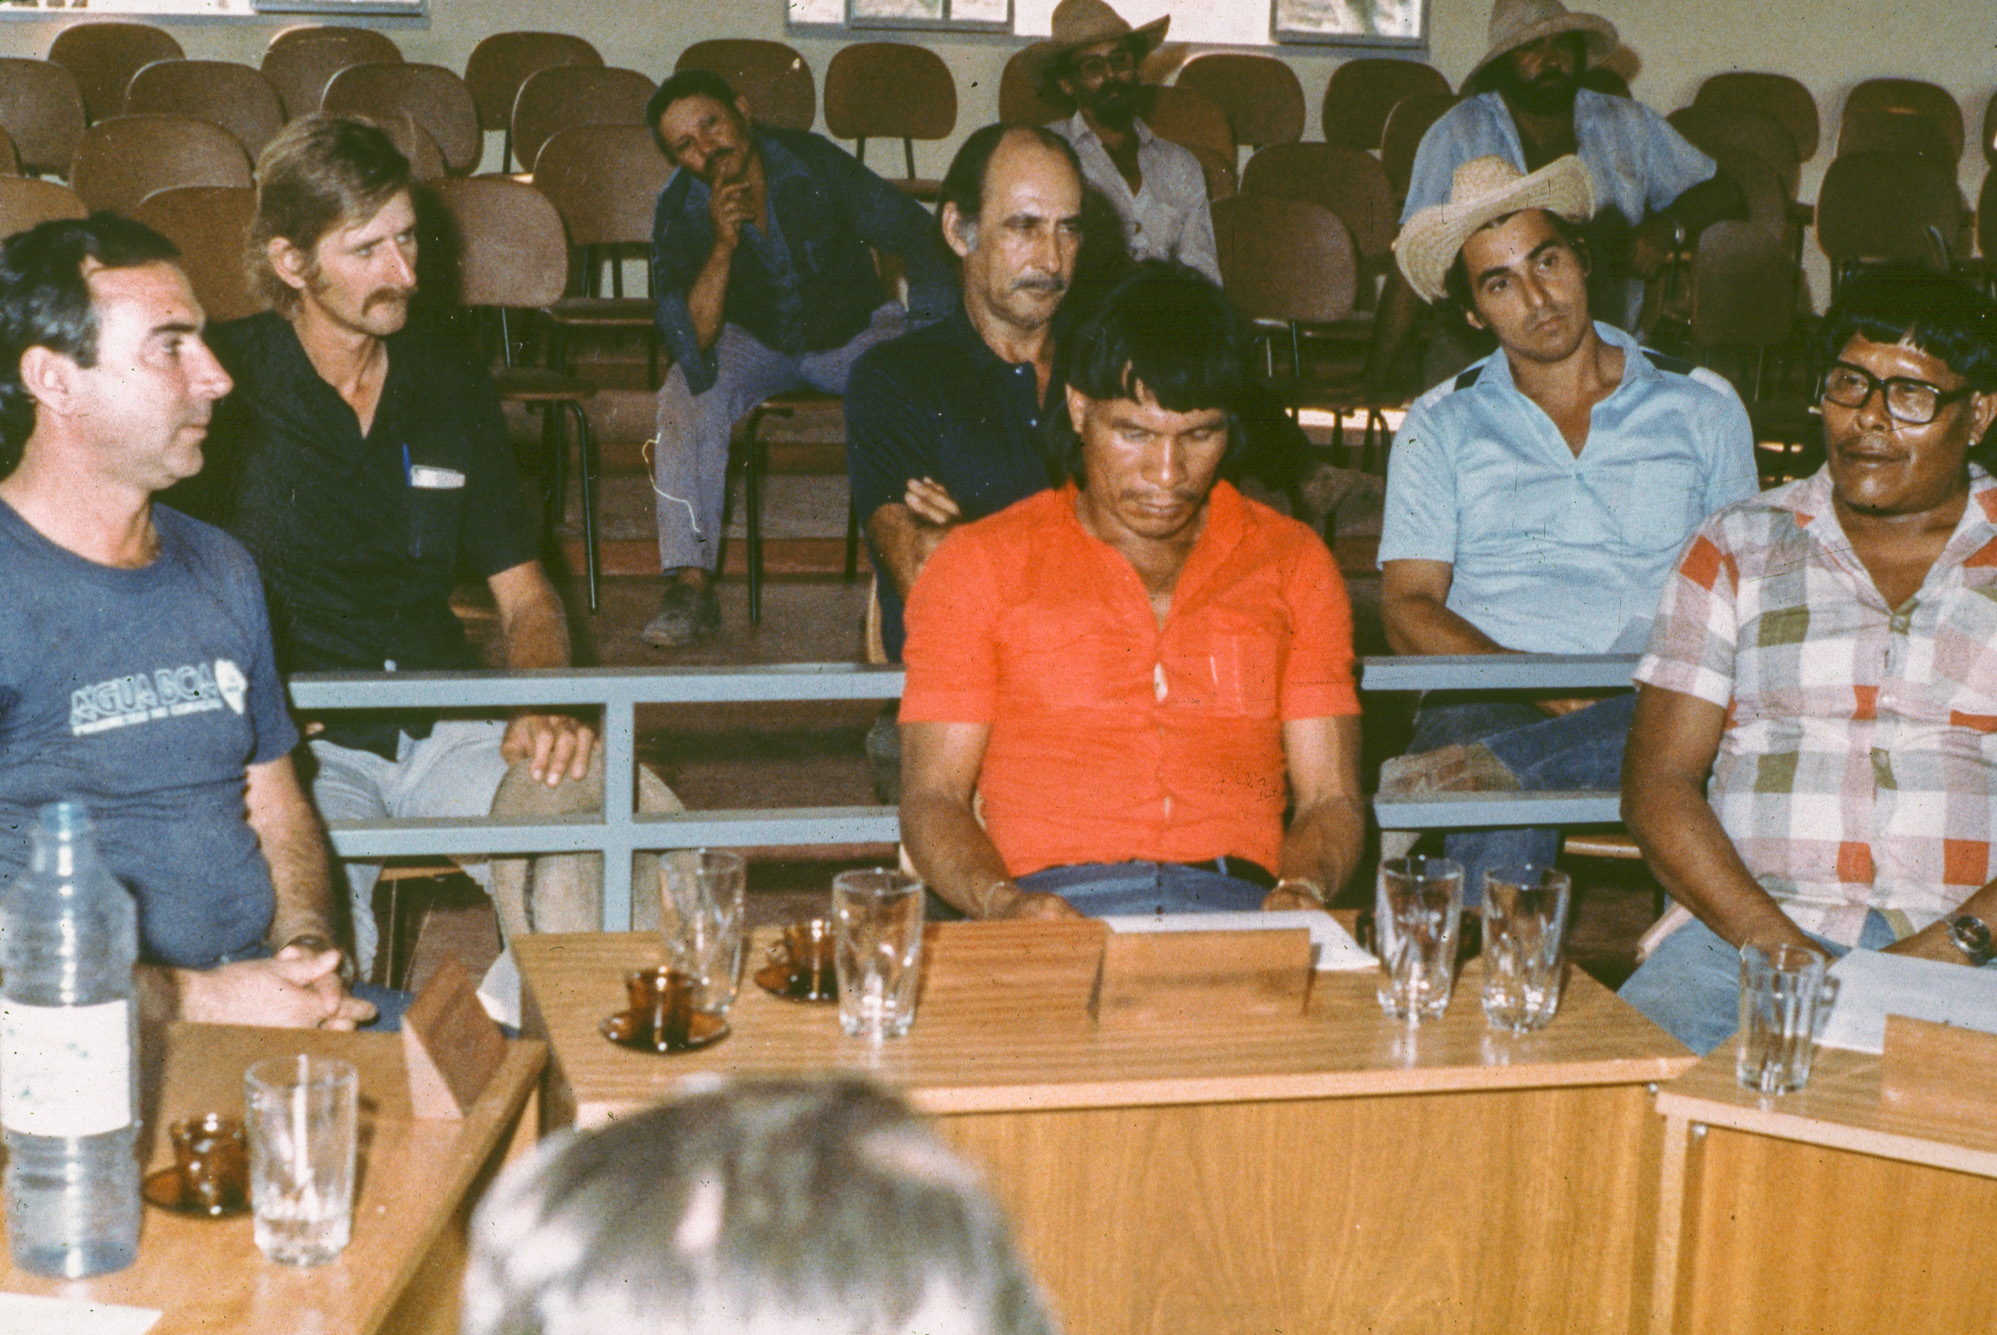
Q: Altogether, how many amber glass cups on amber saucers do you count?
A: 3